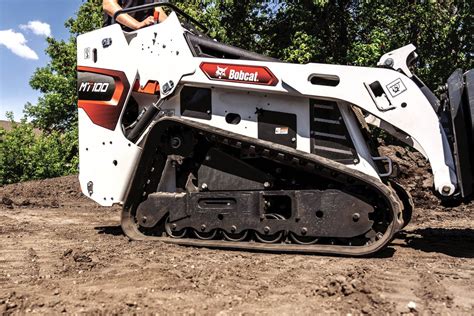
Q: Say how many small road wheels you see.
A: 5